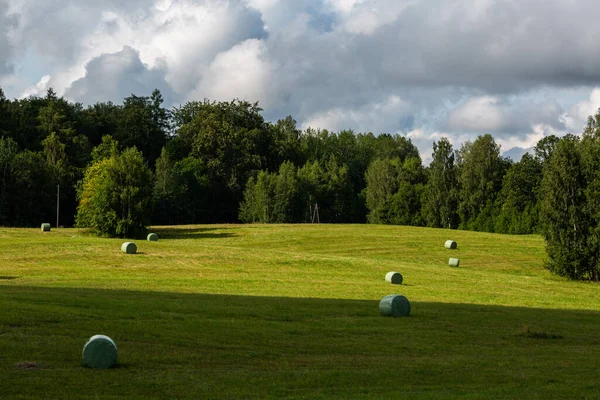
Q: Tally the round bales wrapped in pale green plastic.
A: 8